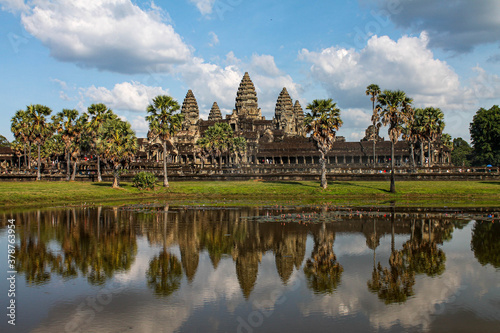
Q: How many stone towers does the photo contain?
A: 5